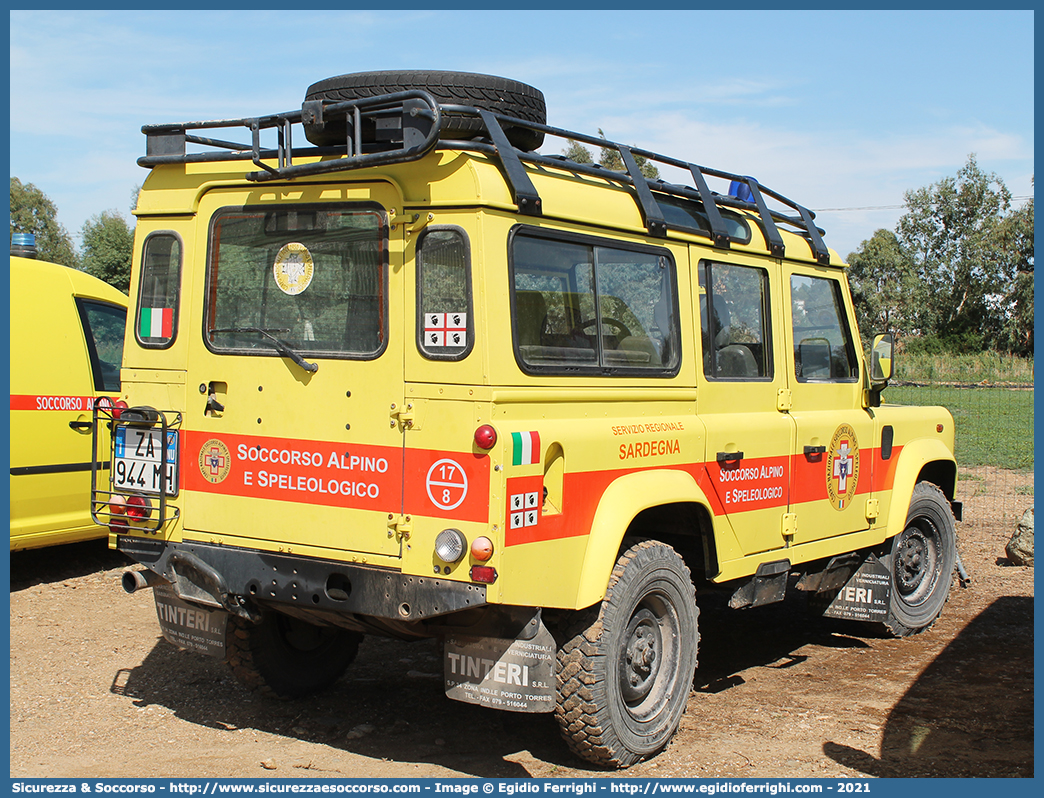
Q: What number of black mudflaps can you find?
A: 3